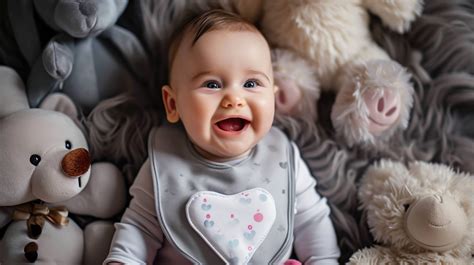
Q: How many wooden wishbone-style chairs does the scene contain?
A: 0